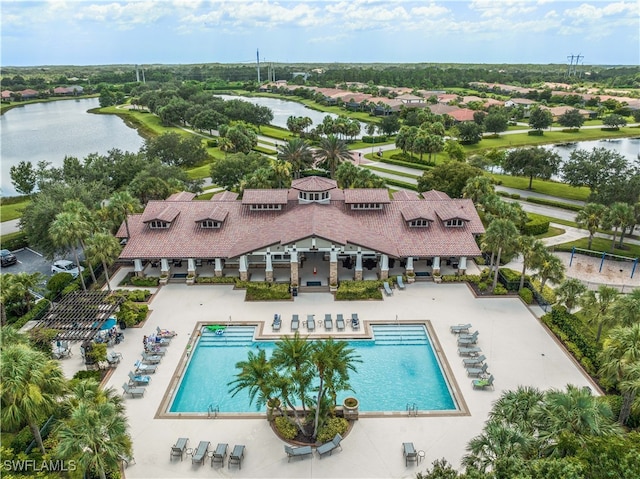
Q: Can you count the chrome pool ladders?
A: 2